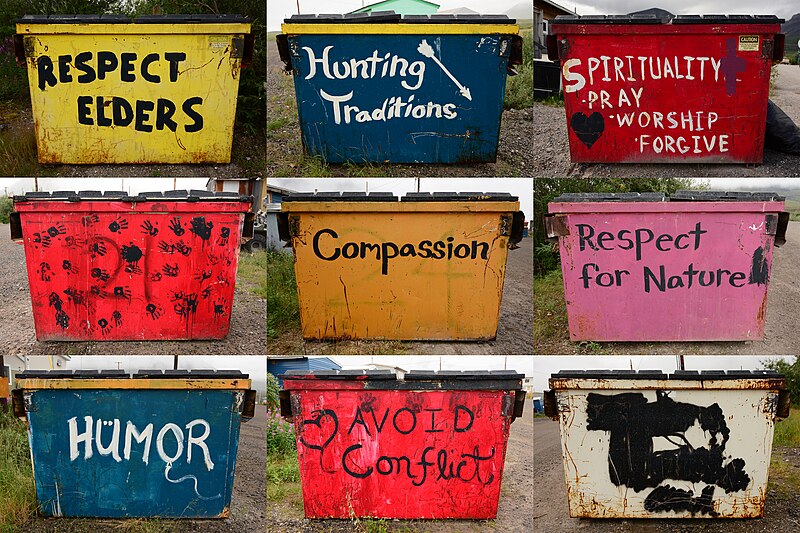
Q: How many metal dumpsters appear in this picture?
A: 9